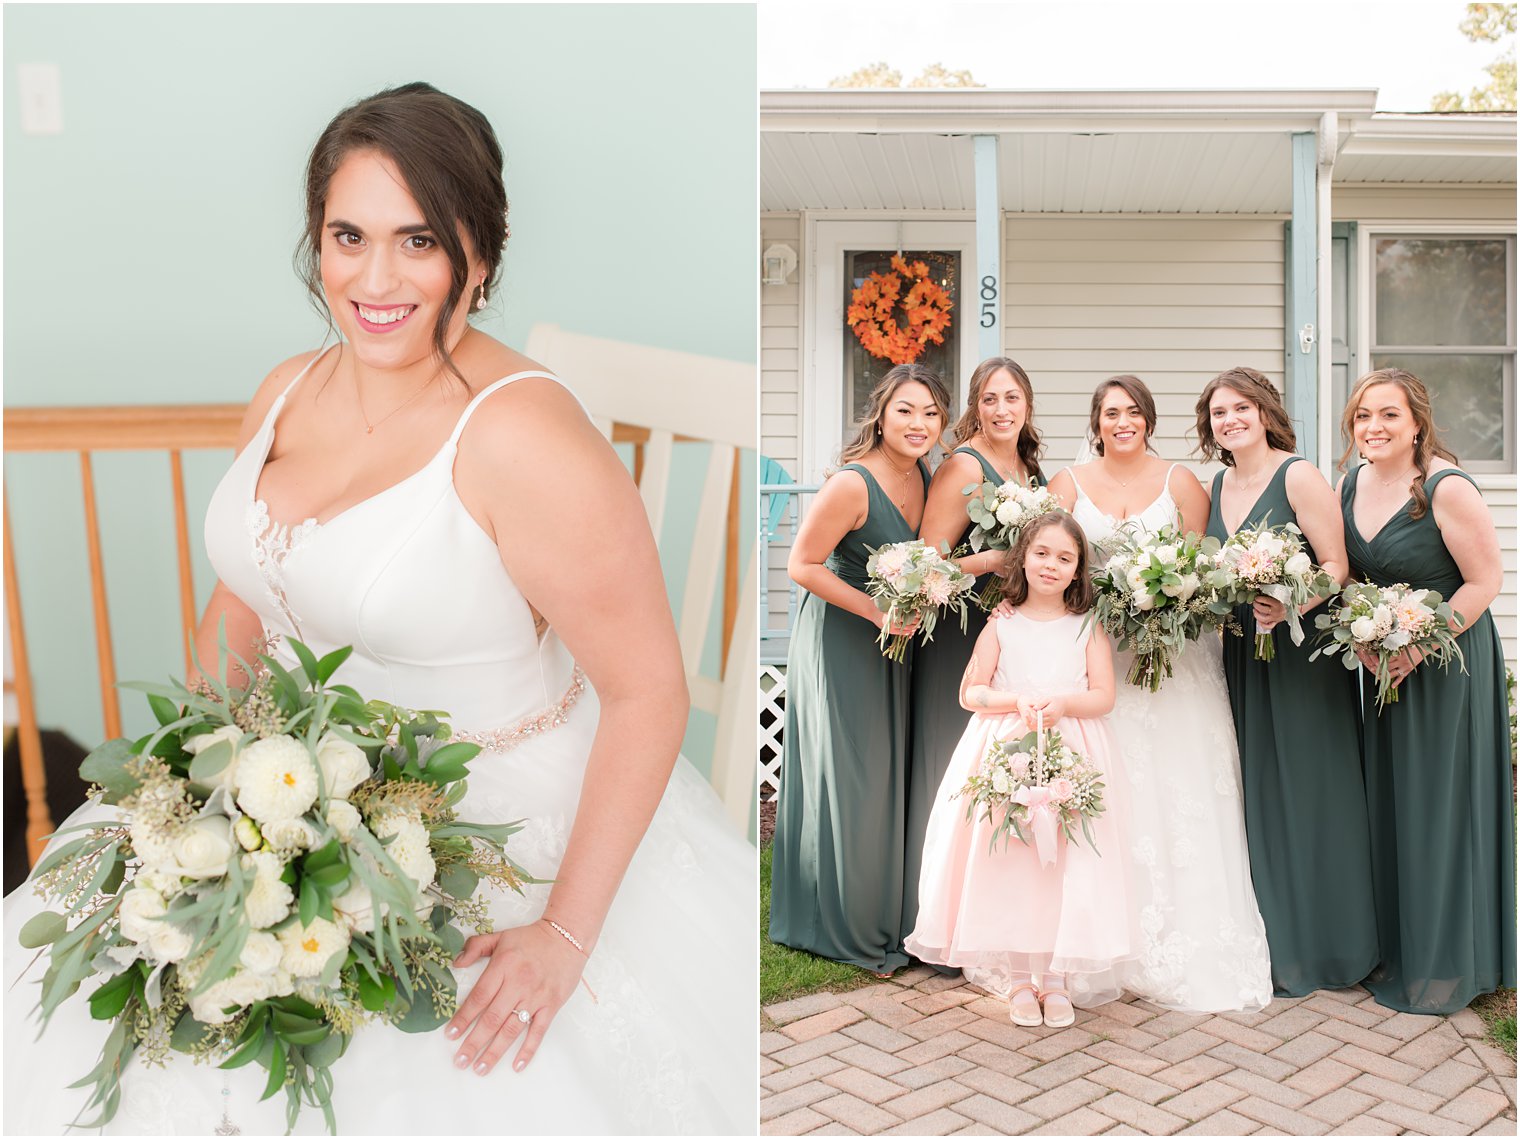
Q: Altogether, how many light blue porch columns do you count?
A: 2